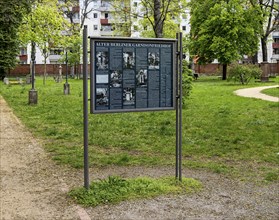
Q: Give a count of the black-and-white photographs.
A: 7